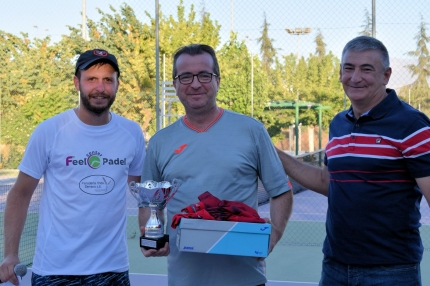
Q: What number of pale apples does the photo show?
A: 0